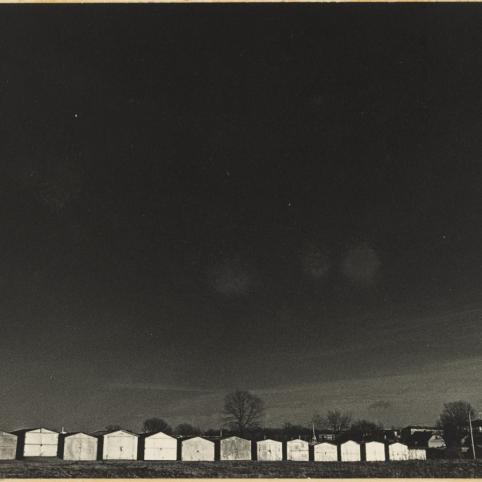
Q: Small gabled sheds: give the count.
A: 13